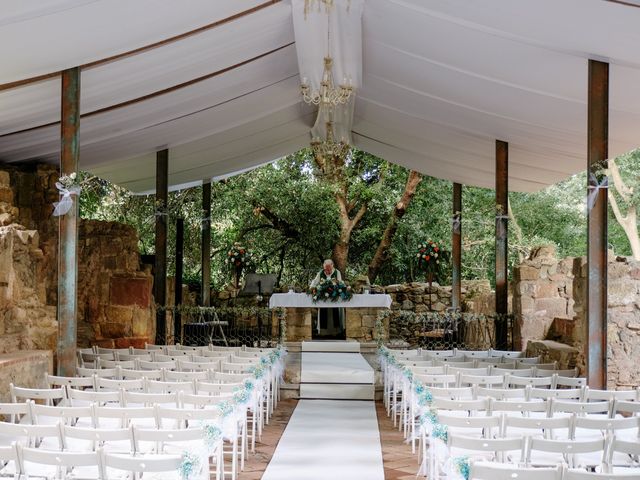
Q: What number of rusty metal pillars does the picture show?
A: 6